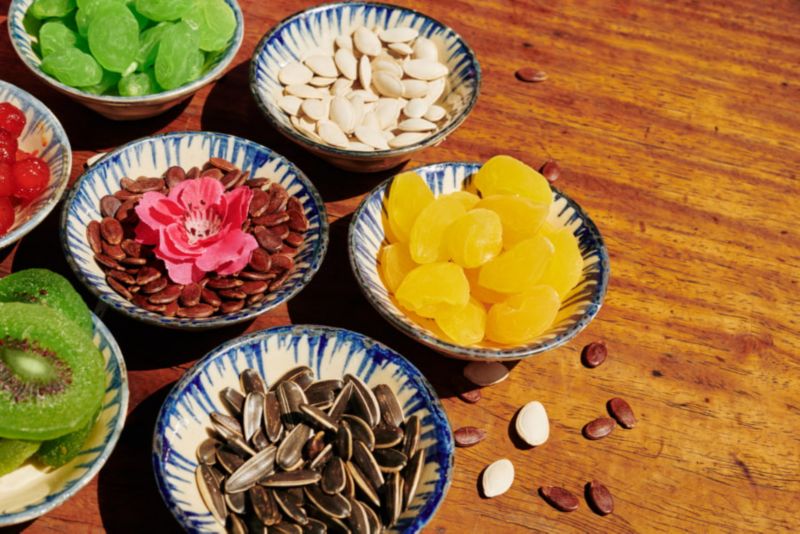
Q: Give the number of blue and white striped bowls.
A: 7